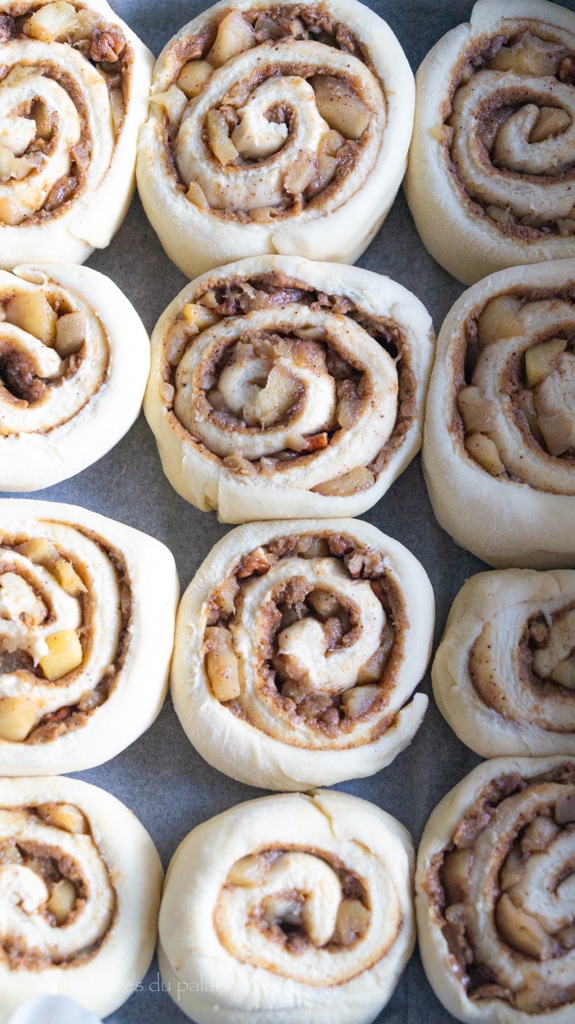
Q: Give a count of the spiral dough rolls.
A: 12